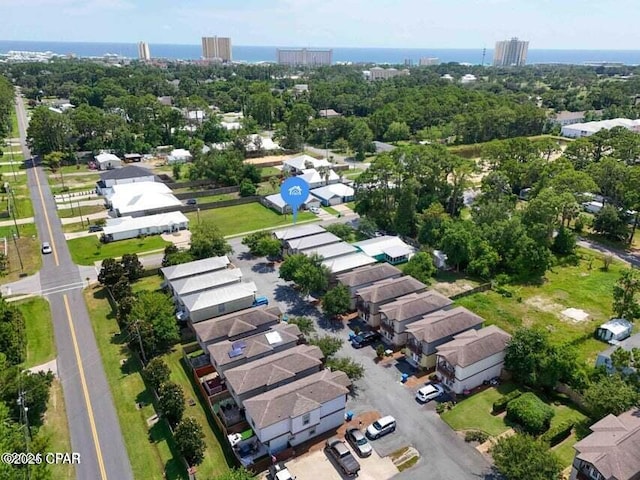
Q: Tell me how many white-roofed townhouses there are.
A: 7